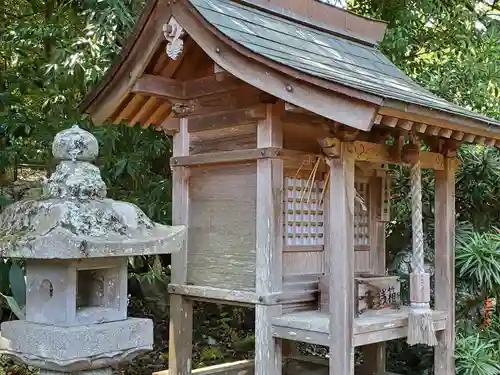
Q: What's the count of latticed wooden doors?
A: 2